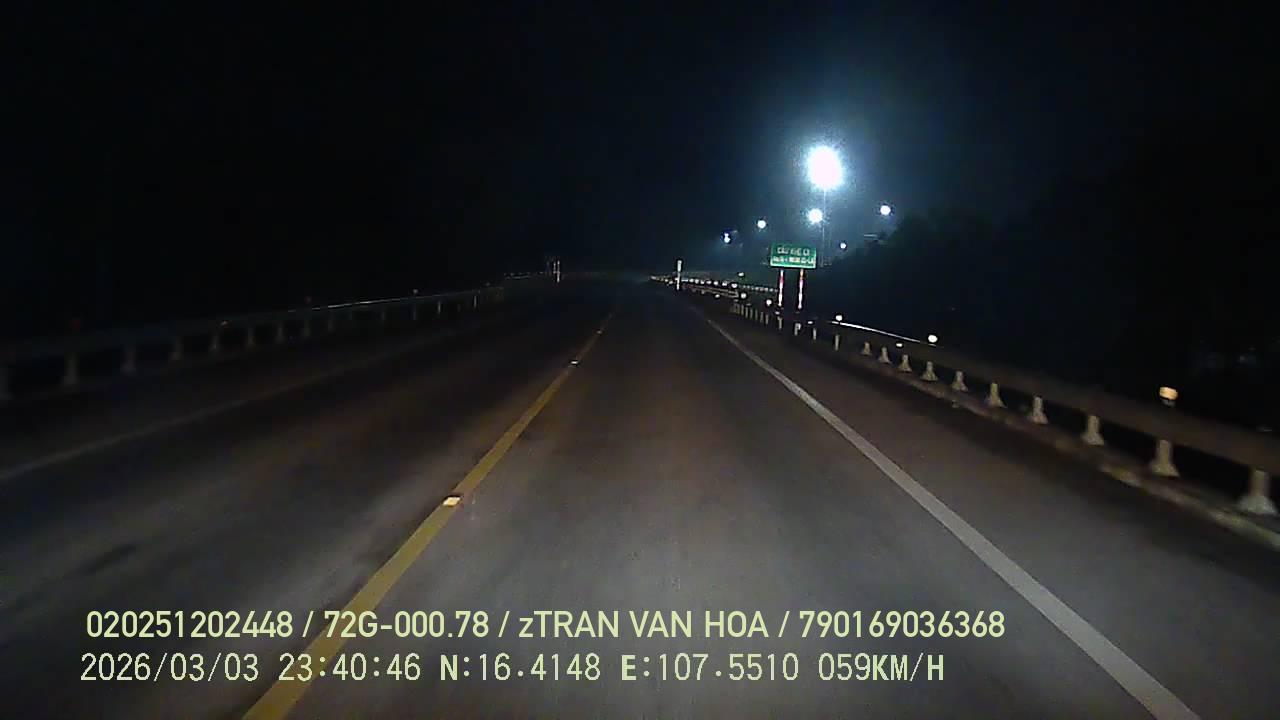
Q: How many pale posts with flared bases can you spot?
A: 10